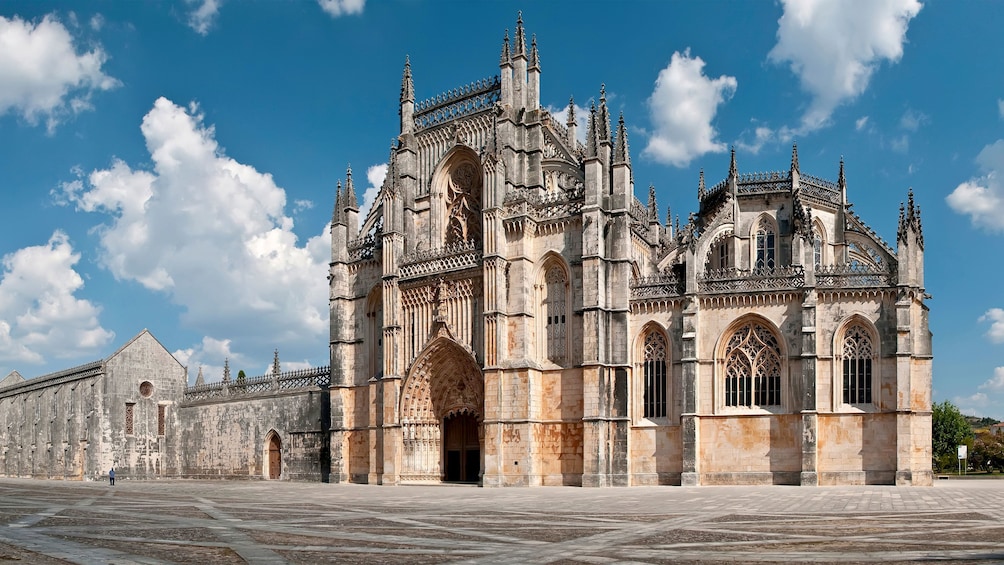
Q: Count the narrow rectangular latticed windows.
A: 2